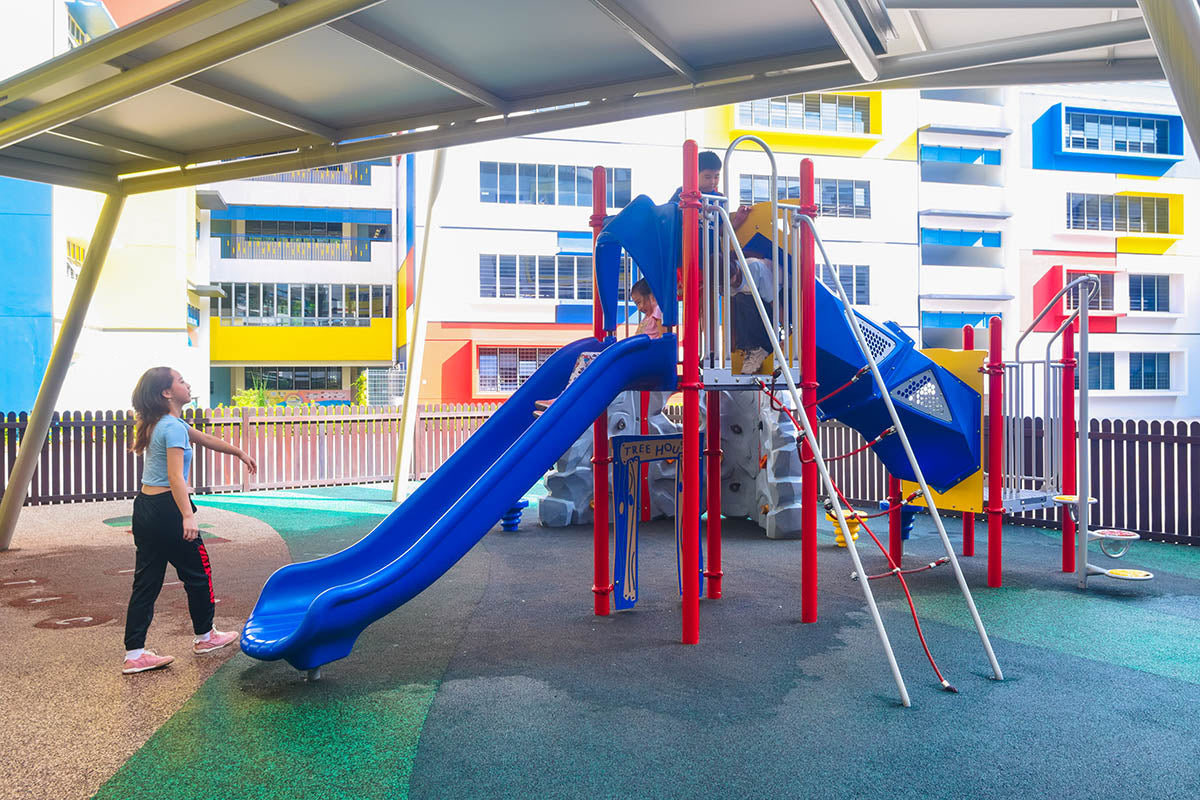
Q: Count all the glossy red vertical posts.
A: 8